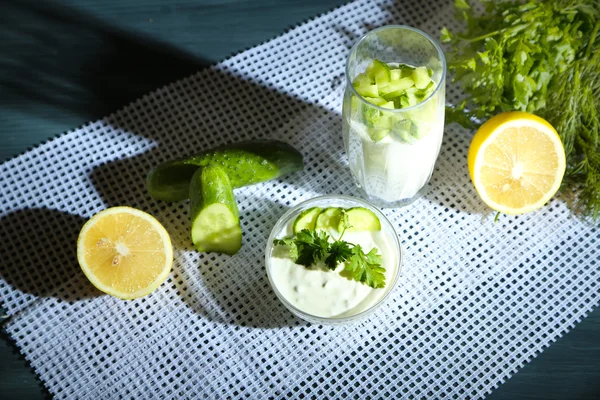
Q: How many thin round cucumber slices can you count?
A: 3